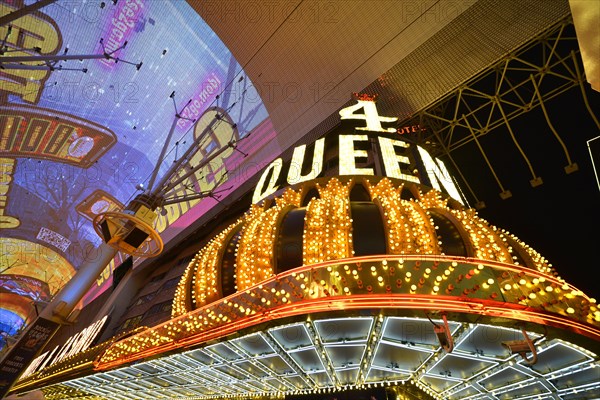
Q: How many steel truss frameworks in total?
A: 1